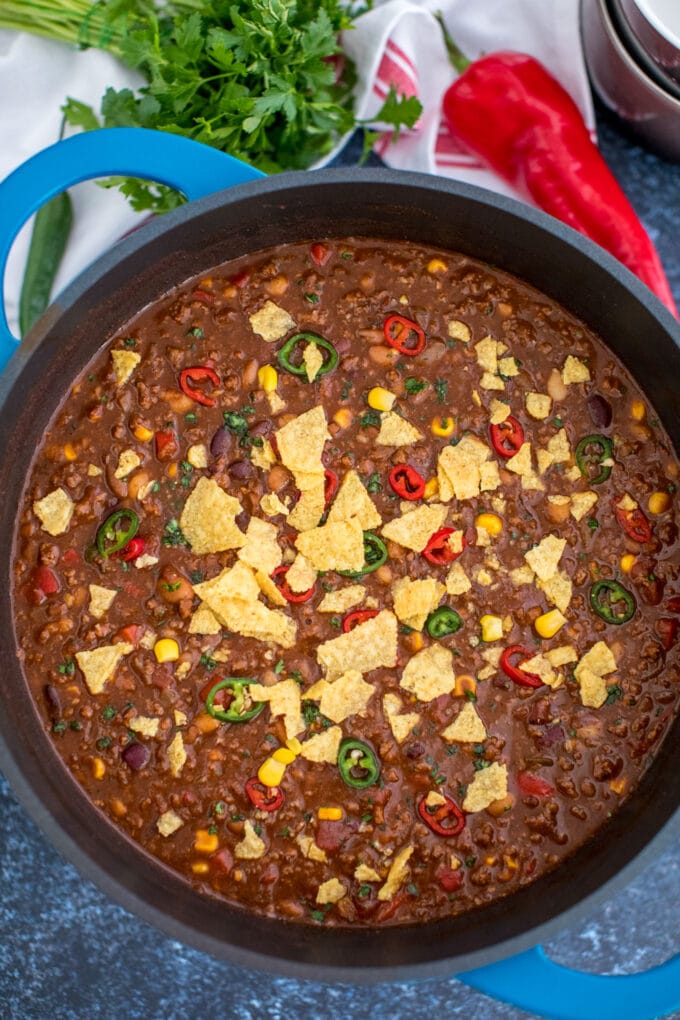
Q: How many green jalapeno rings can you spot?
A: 8